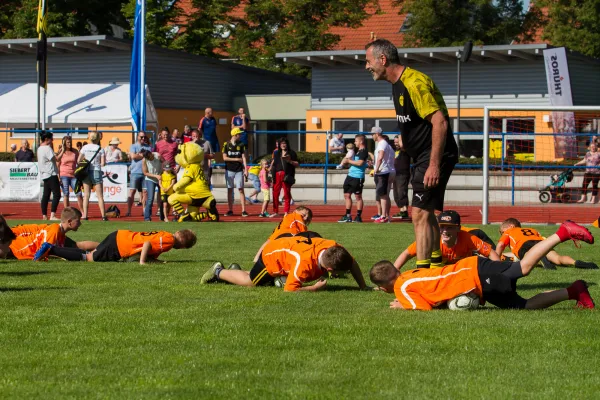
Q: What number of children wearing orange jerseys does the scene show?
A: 7